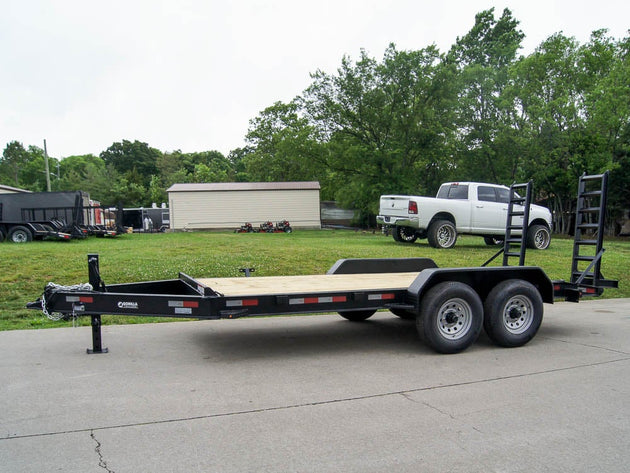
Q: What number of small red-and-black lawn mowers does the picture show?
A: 3